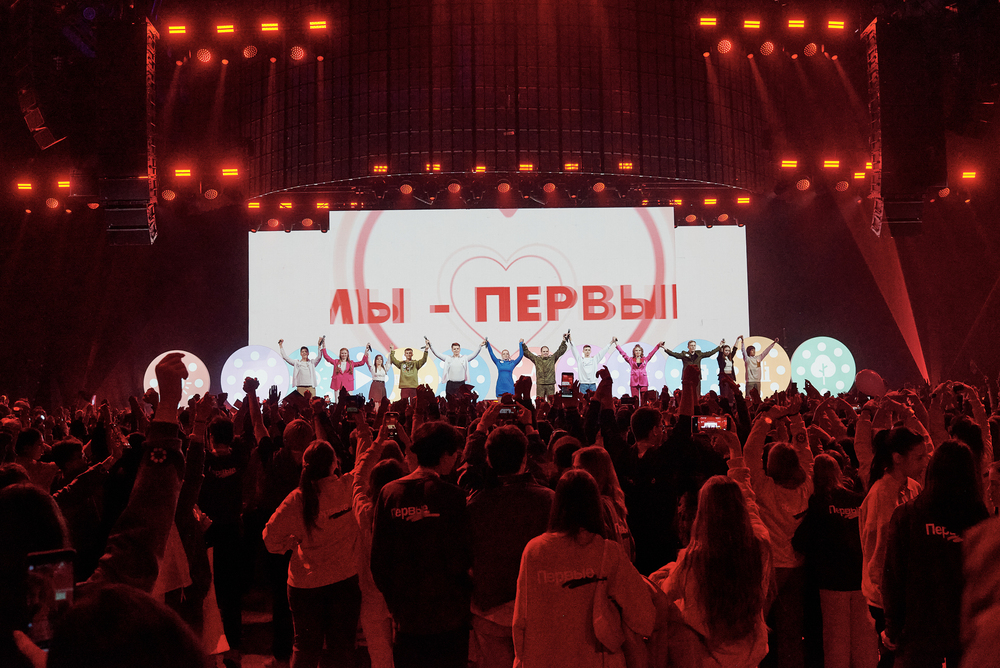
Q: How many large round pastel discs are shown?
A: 12